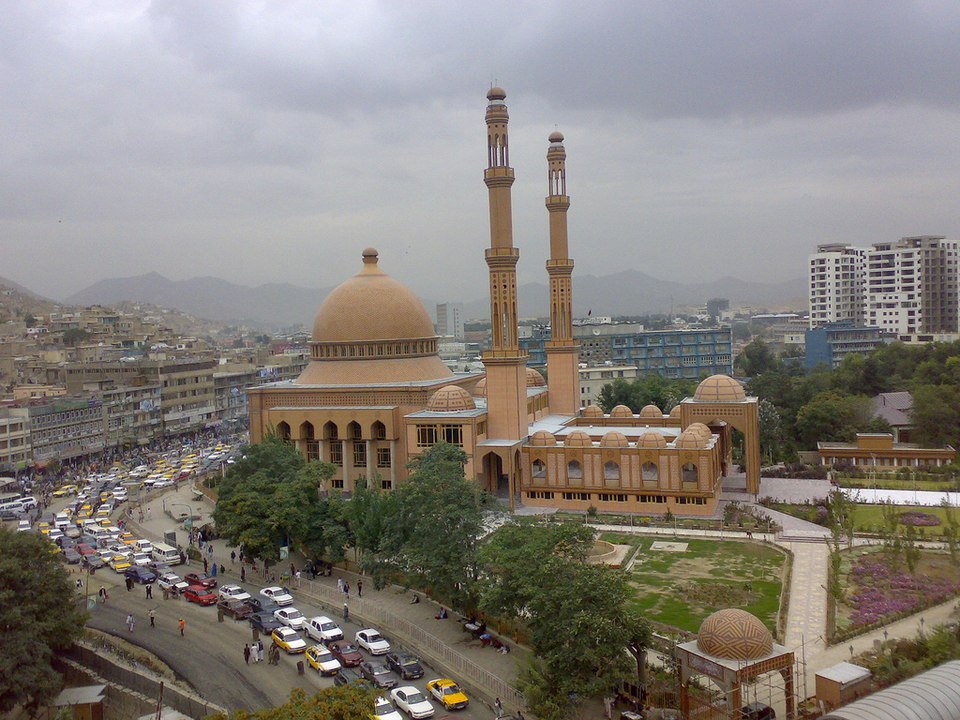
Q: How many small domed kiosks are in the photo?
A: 1